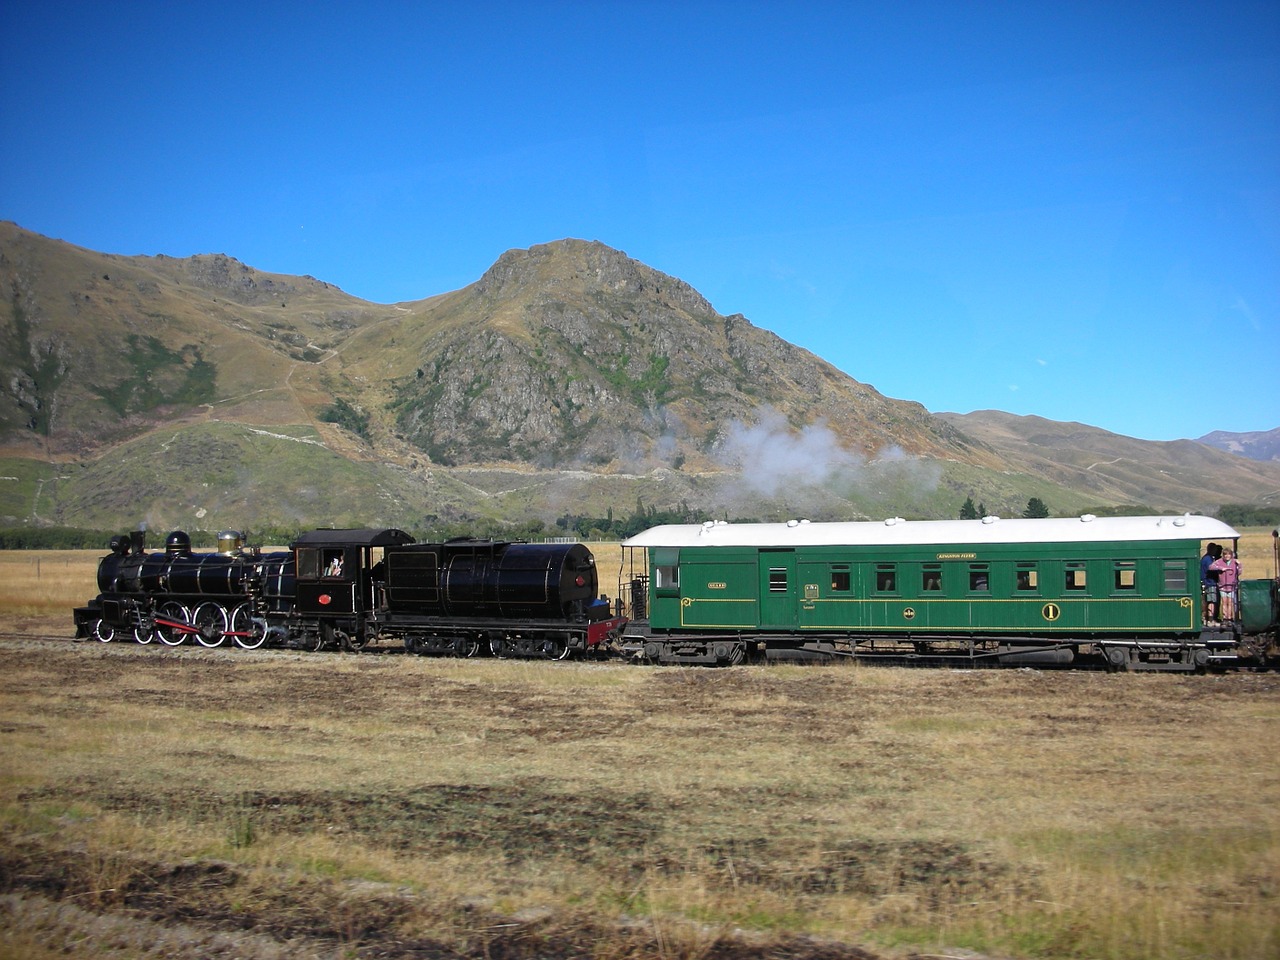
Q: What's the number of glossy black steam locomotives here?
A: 1